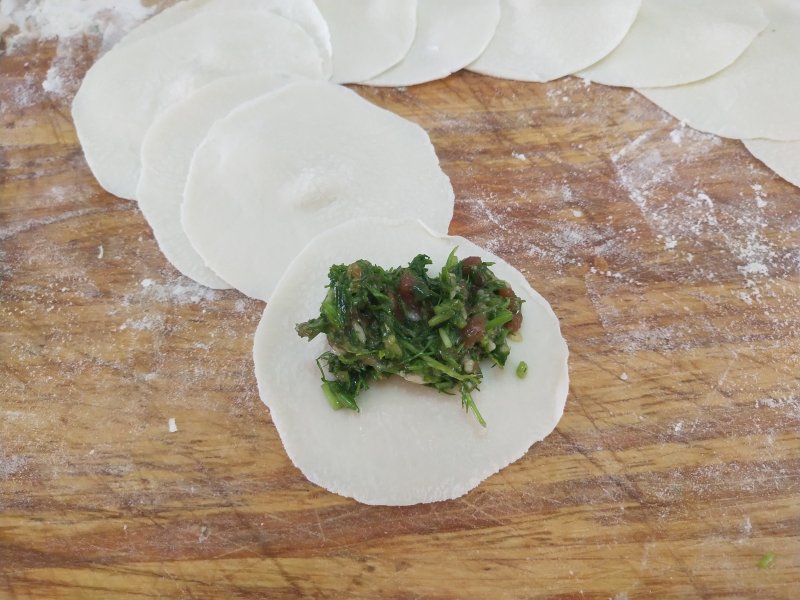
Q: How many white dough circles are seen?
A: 11